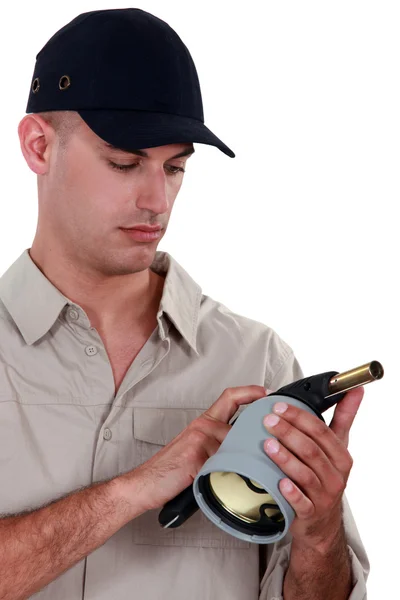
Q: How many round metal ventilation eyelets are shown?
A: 2